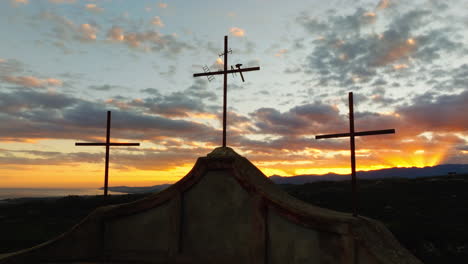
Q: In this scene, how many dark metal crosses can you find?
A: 3